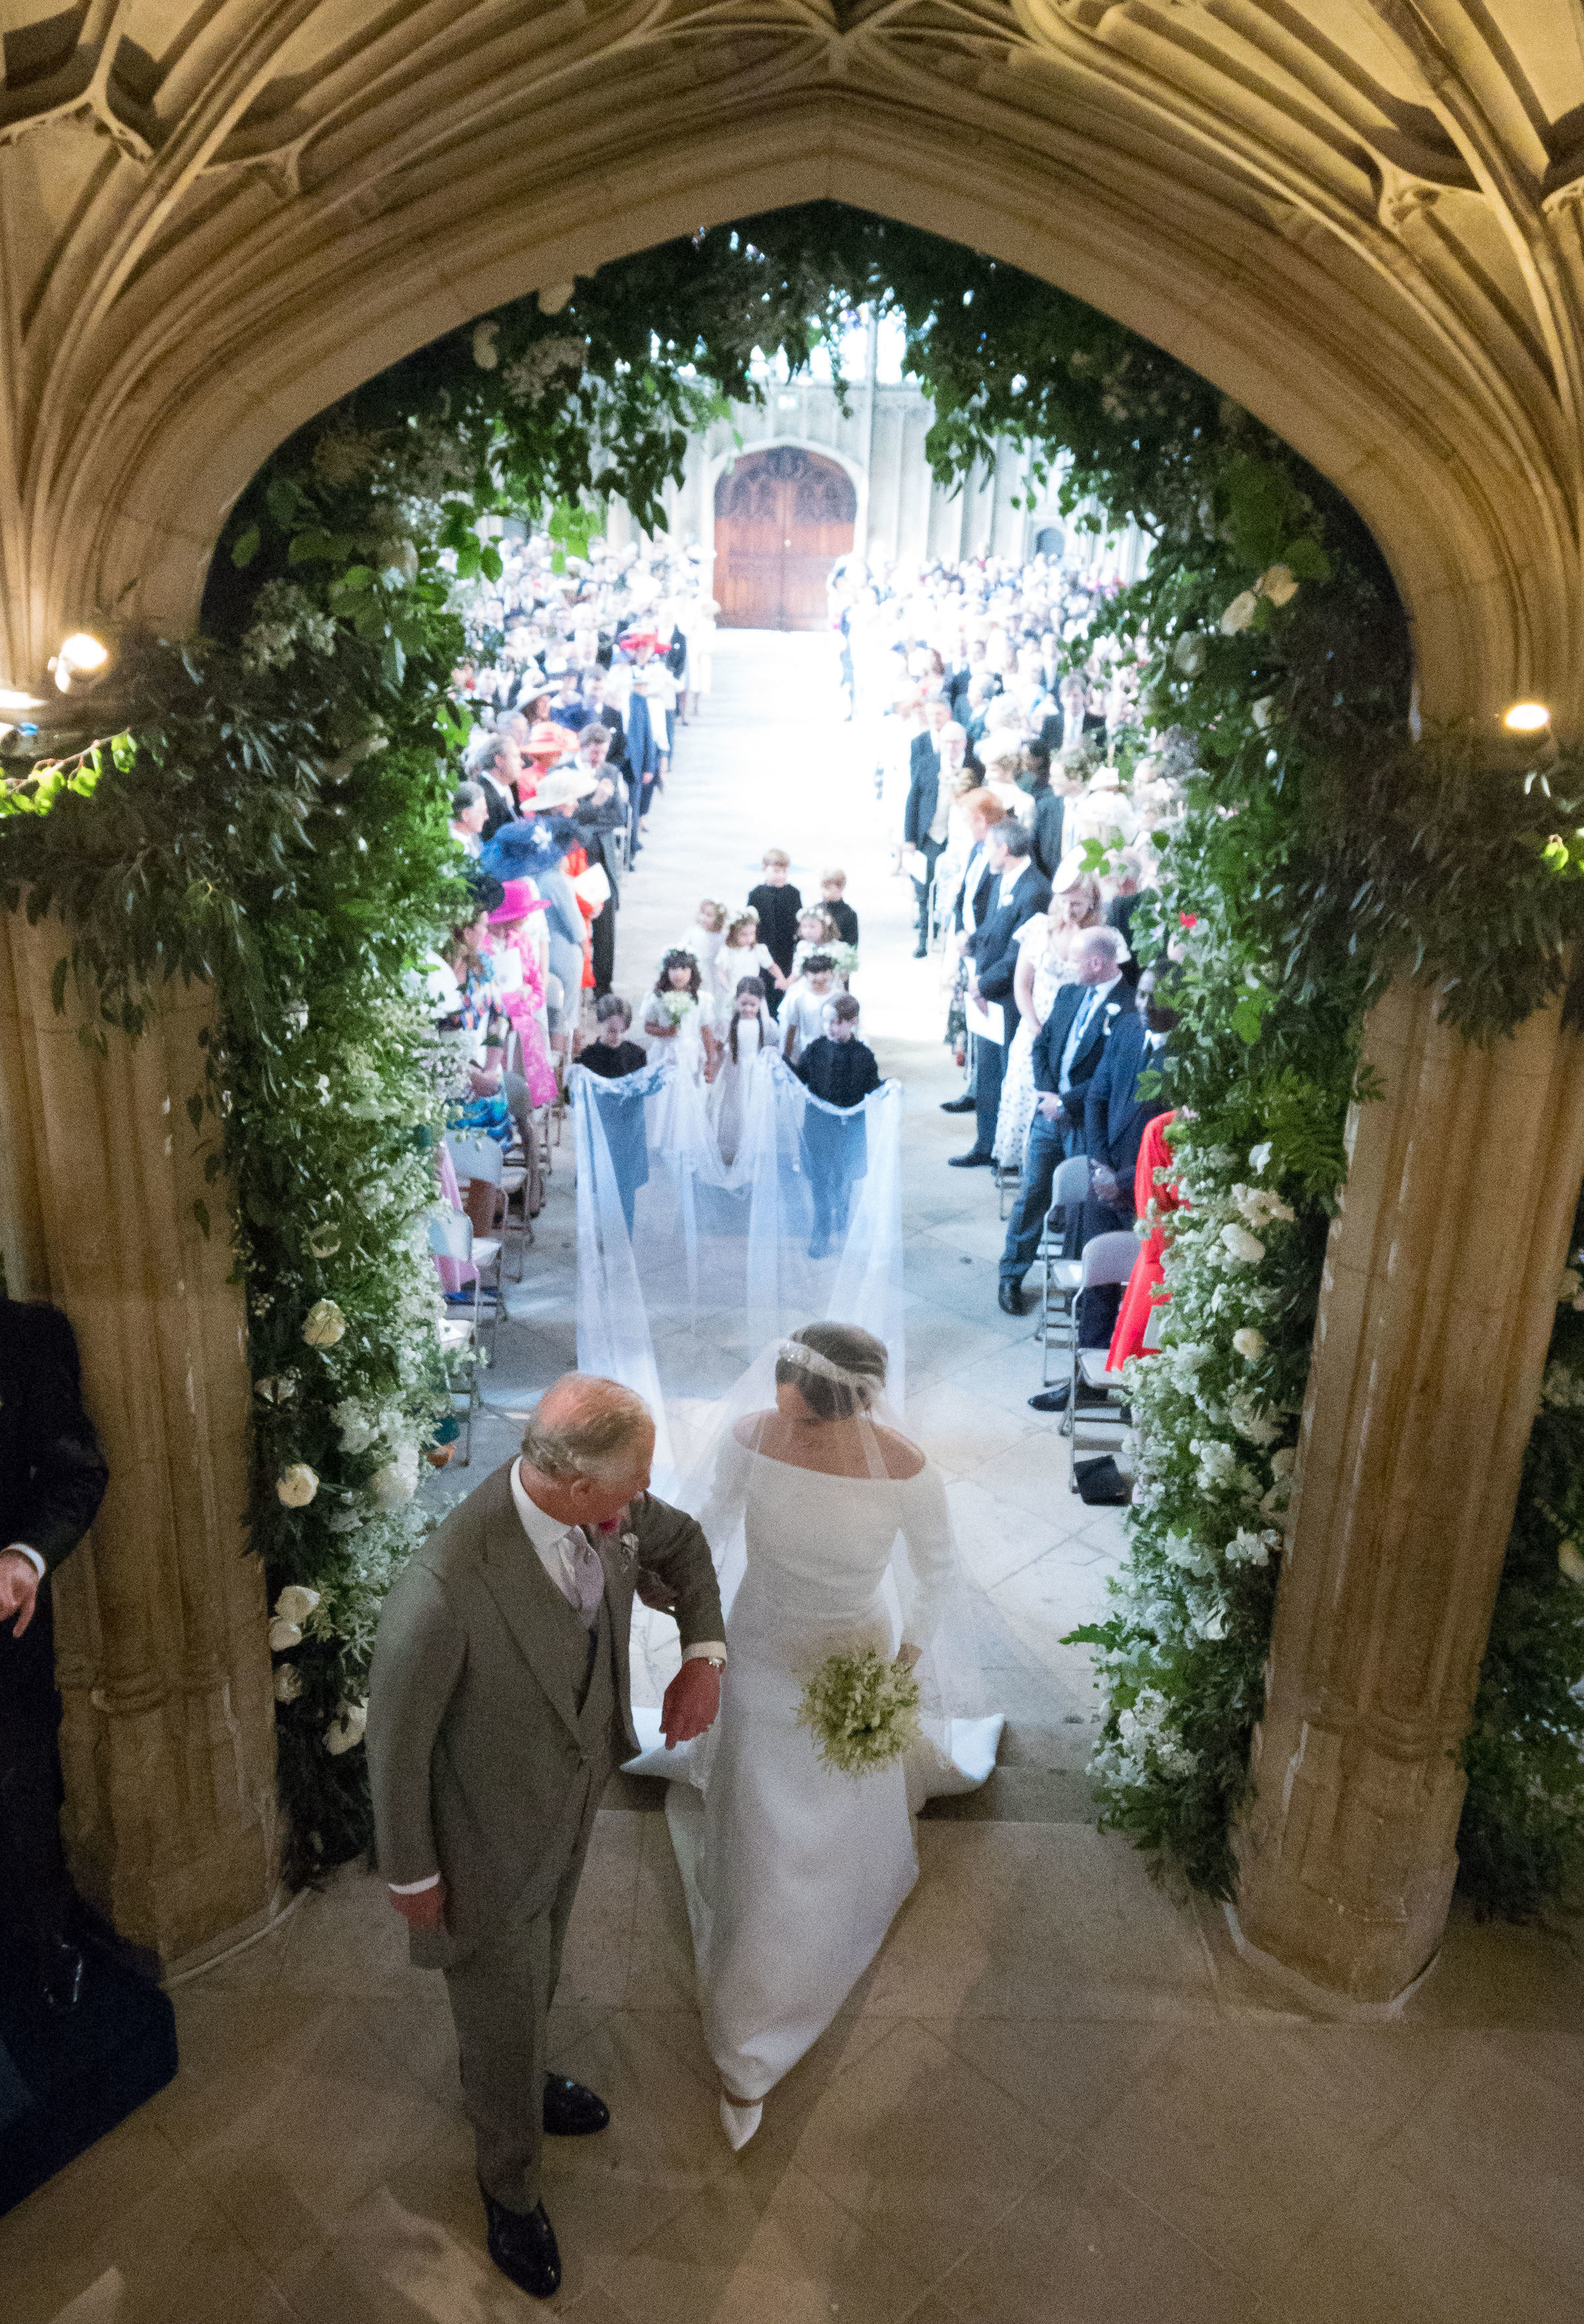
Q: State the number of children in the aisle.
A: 10